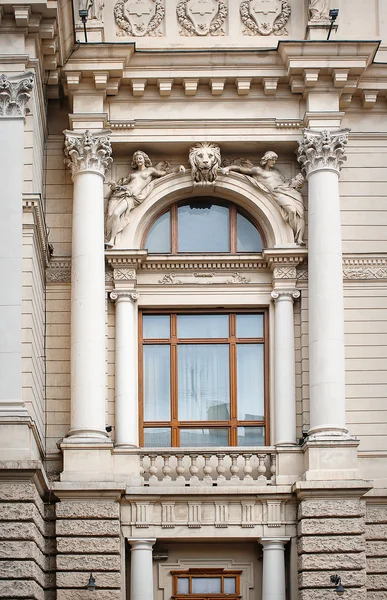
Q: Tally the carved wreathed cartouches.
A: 3